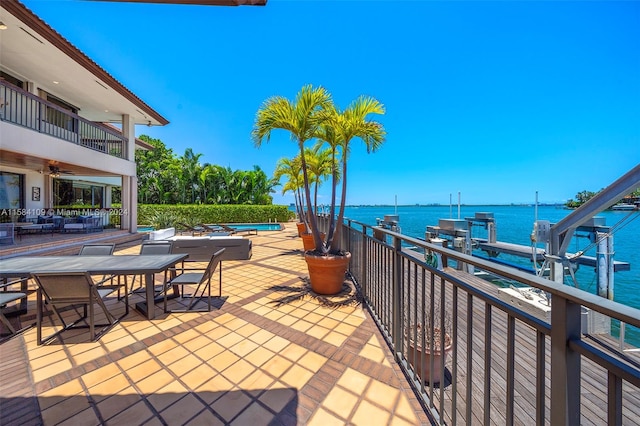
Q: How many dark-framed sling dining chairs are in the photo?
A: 5